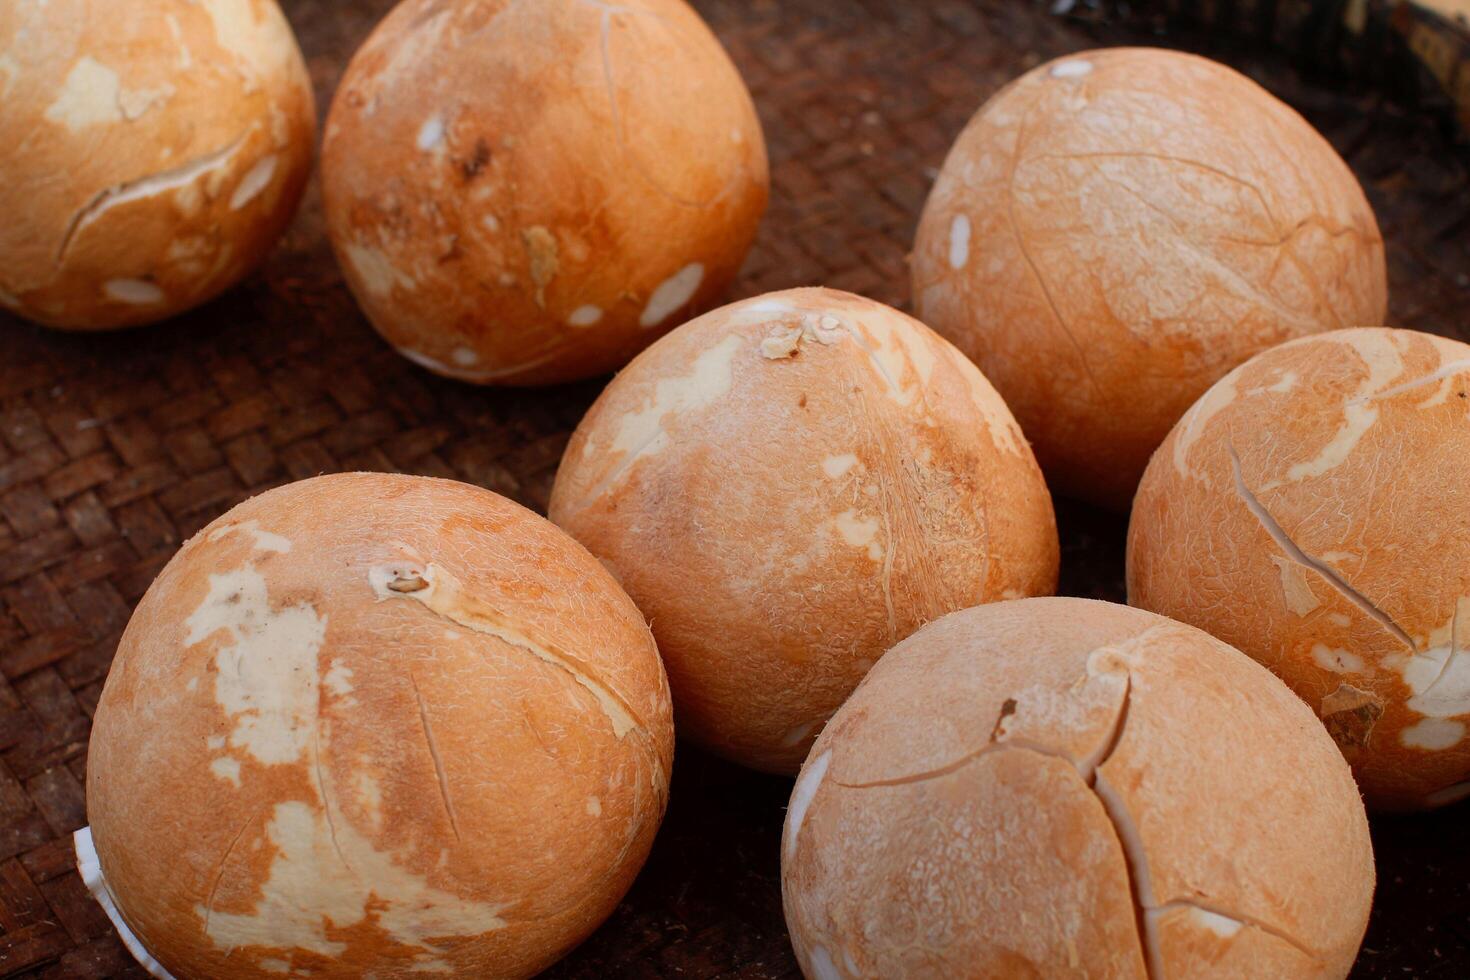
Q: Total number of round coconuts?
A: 7